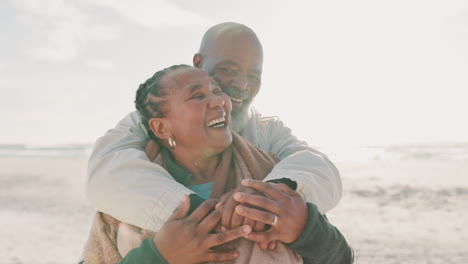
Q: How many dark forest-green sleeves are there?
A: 2